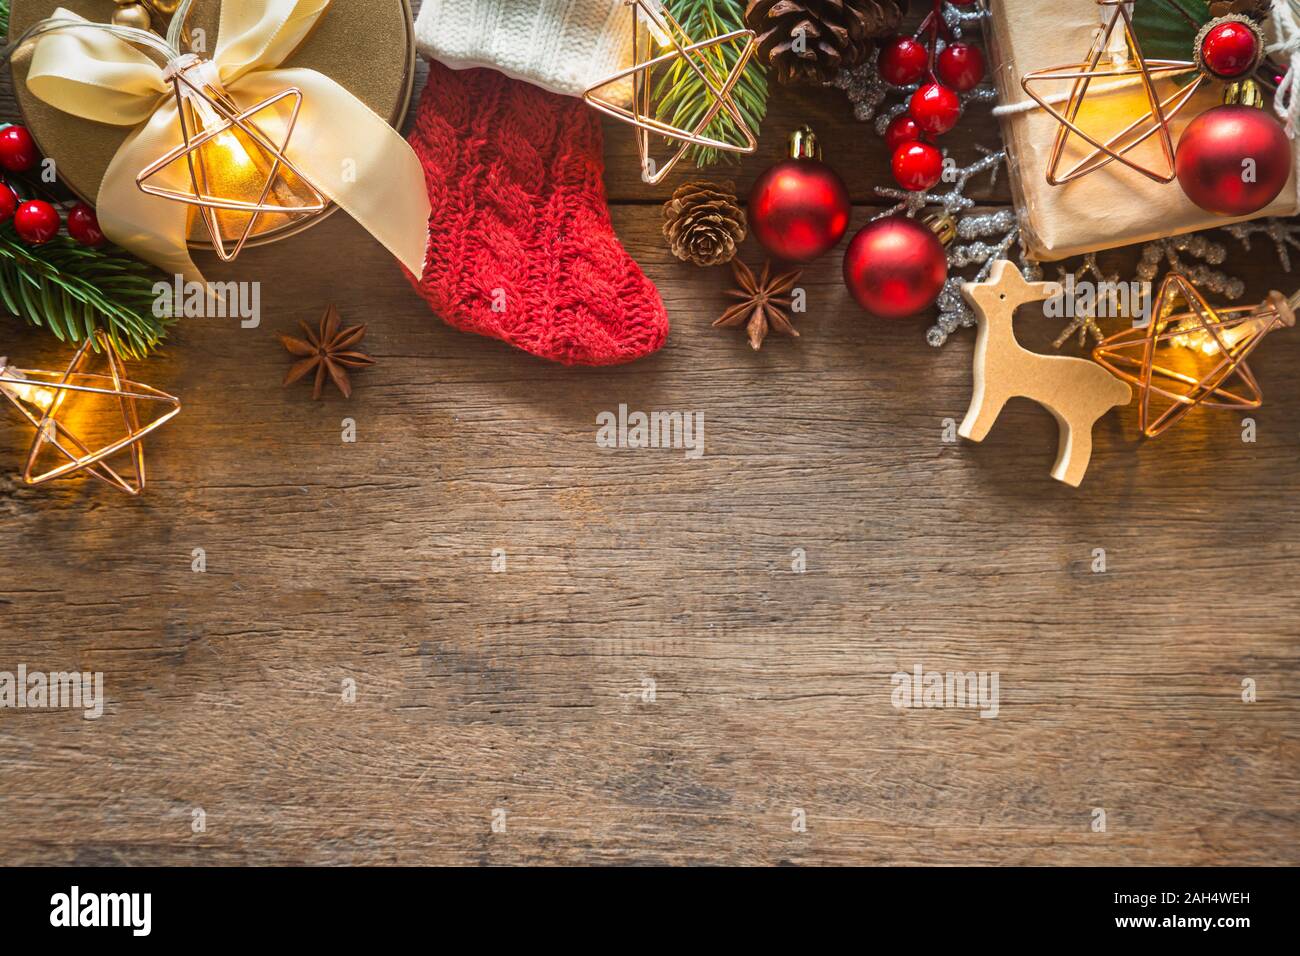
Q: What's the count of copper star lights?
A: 5